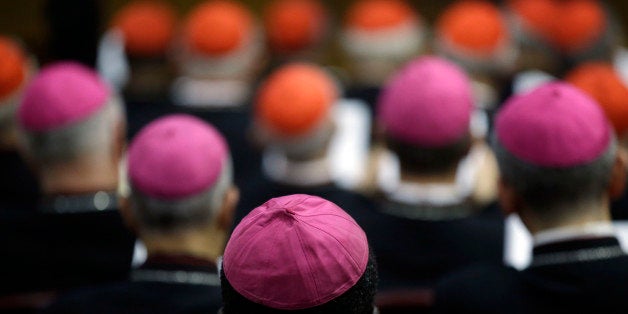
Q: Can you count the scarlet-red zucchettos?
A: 10